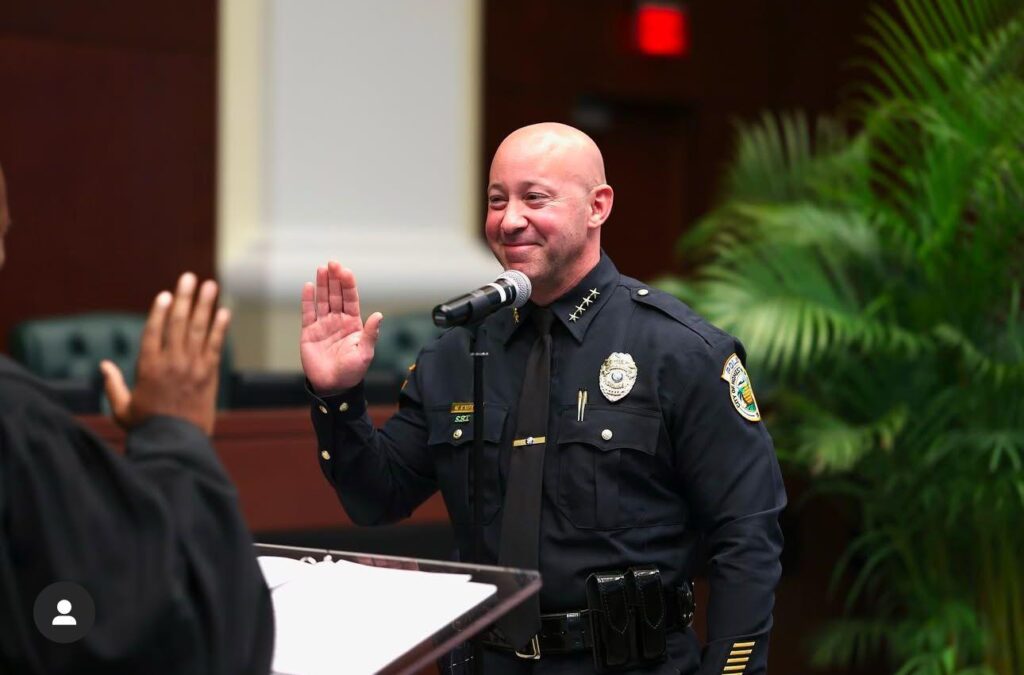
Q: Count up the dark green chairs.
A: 2